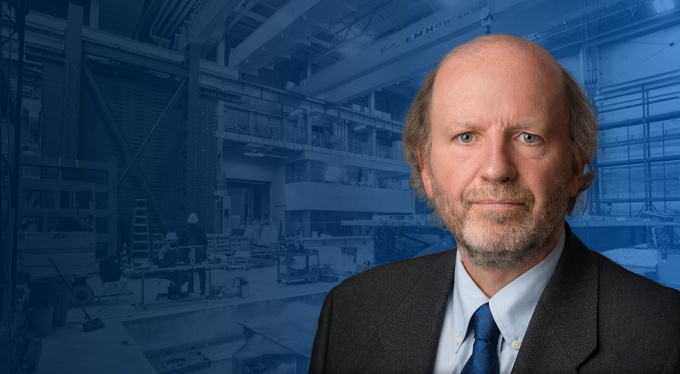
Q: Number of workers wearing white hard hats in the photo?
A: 2